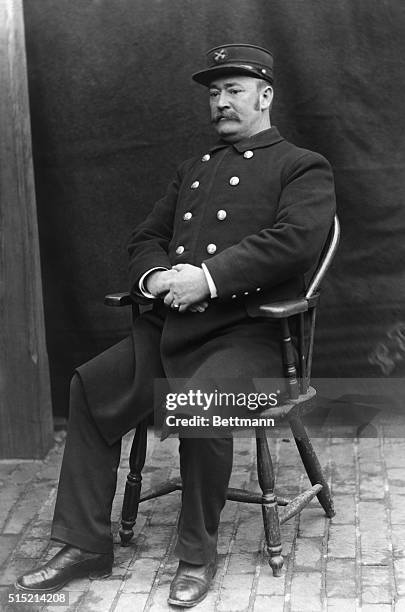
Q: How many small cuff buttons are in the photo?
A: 3